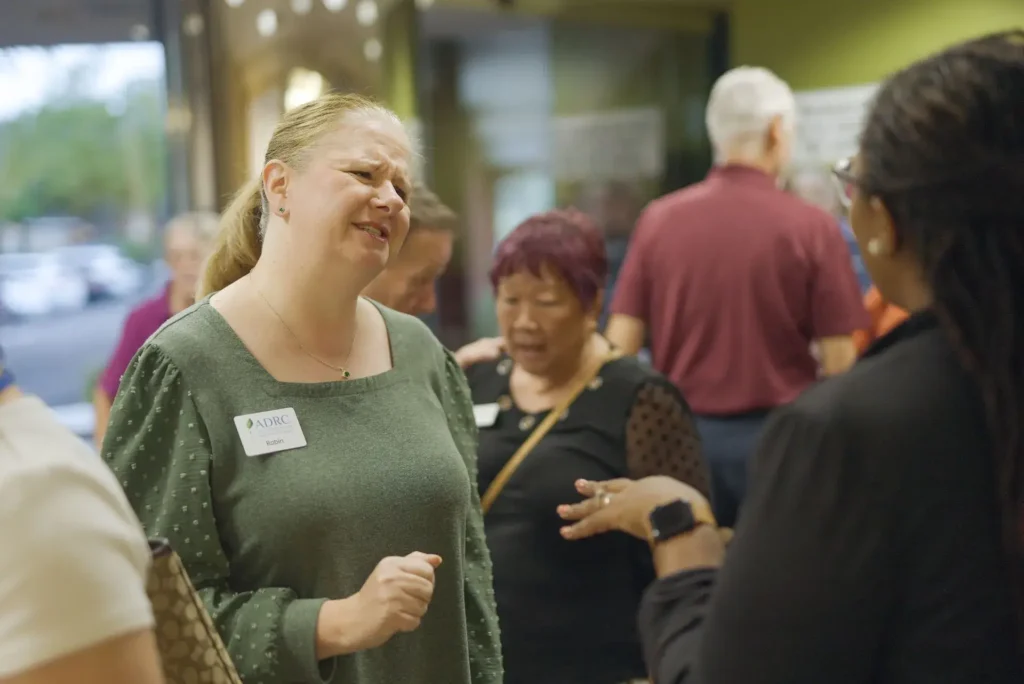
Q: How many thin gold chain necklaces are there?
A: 1